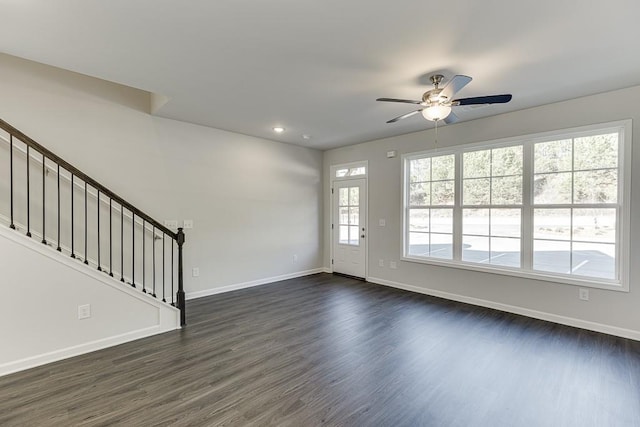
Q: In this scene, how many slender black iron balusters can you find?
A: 14